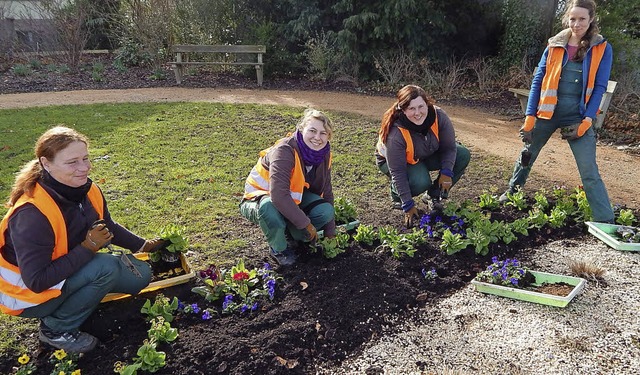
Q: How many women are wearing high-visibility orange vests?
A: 4